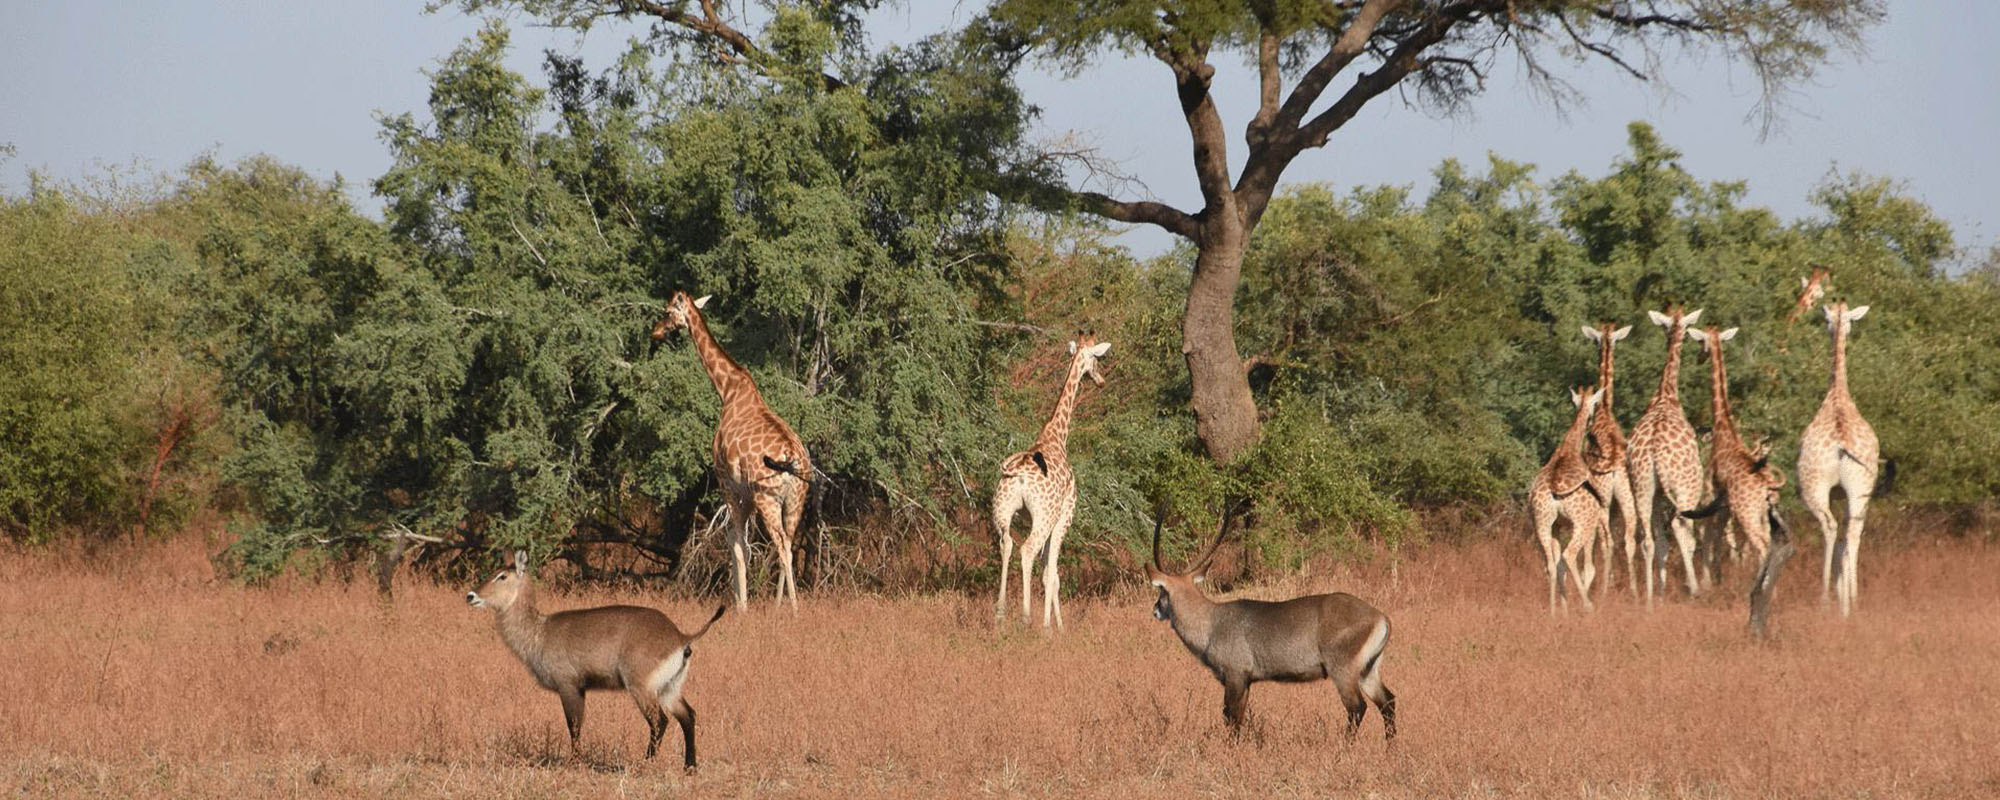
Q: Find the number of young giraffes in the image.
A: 1